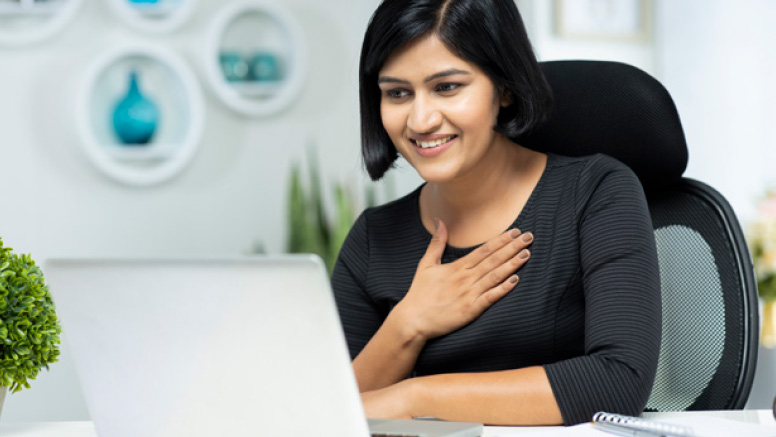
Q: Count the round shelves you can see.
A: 4